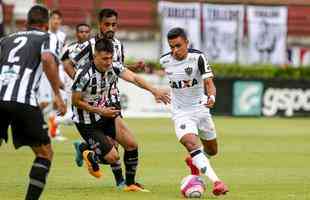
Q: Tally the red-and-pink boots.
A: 2